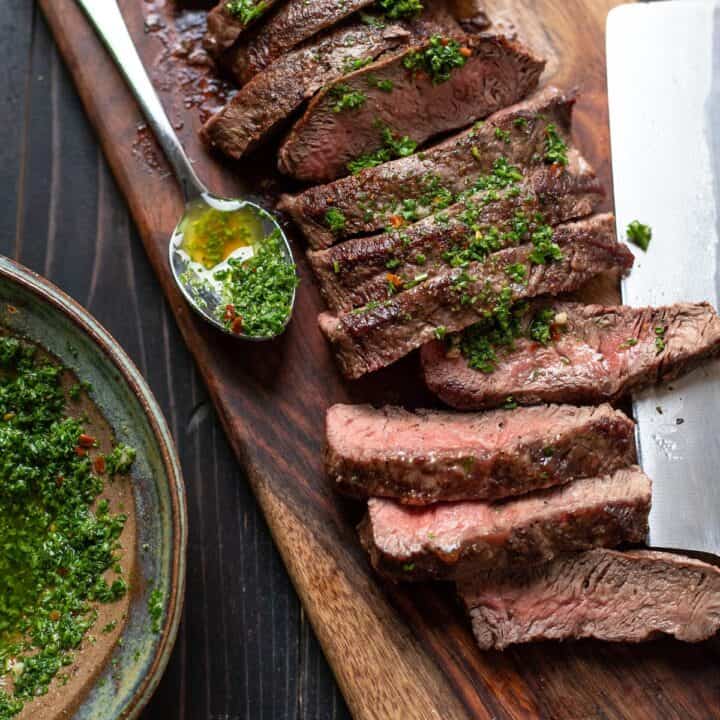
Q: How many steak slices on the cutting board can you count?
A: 11